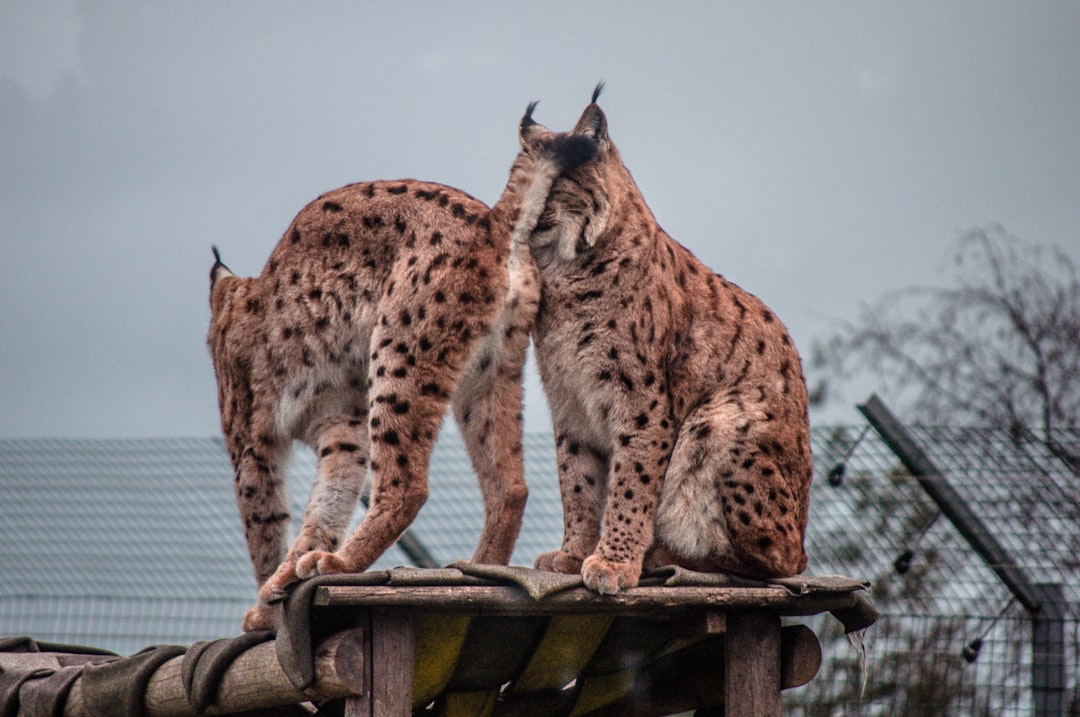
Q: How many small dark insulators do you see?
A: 3